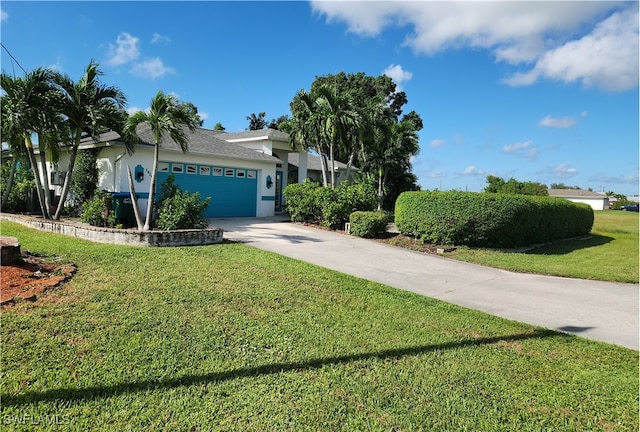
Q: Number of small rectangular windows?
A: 8